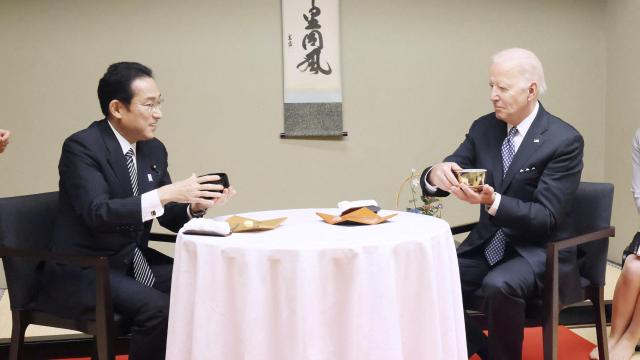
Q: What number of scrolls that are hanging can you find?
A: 1